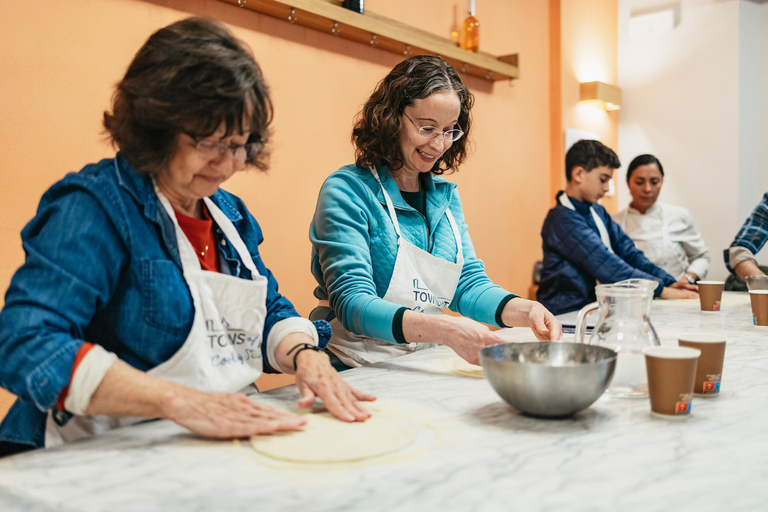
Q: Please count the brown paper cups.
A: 4